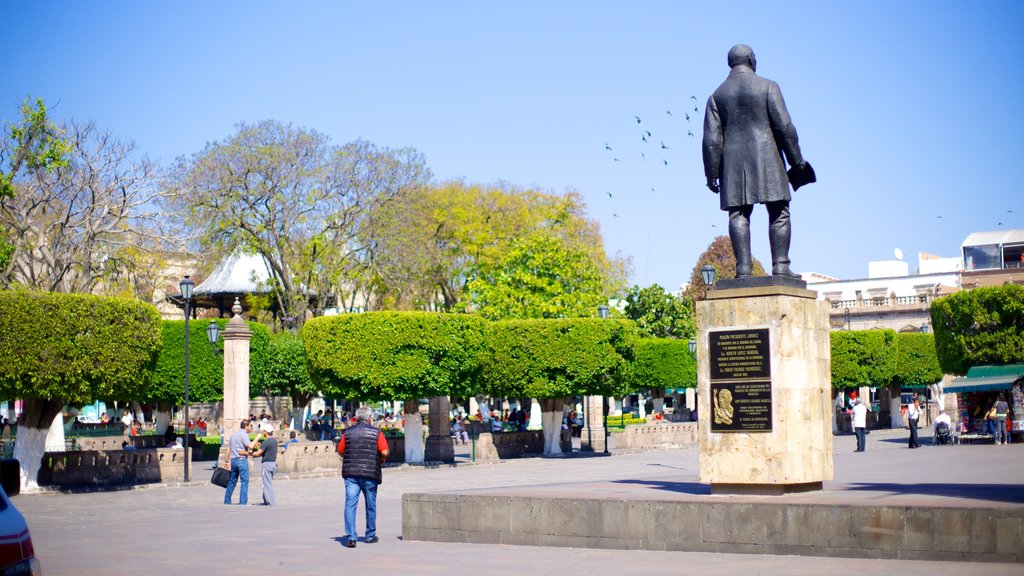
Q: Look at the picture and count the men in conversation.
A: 2